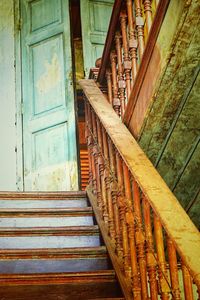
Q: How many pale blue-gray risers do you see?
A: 4